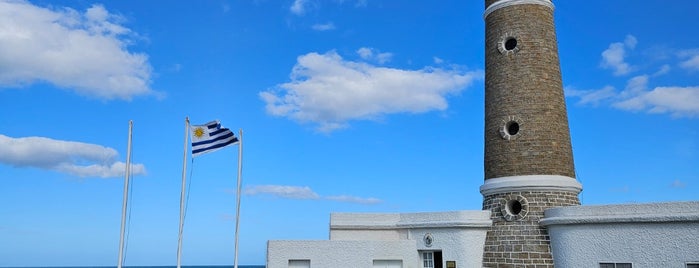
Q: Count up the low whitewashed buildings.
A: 2